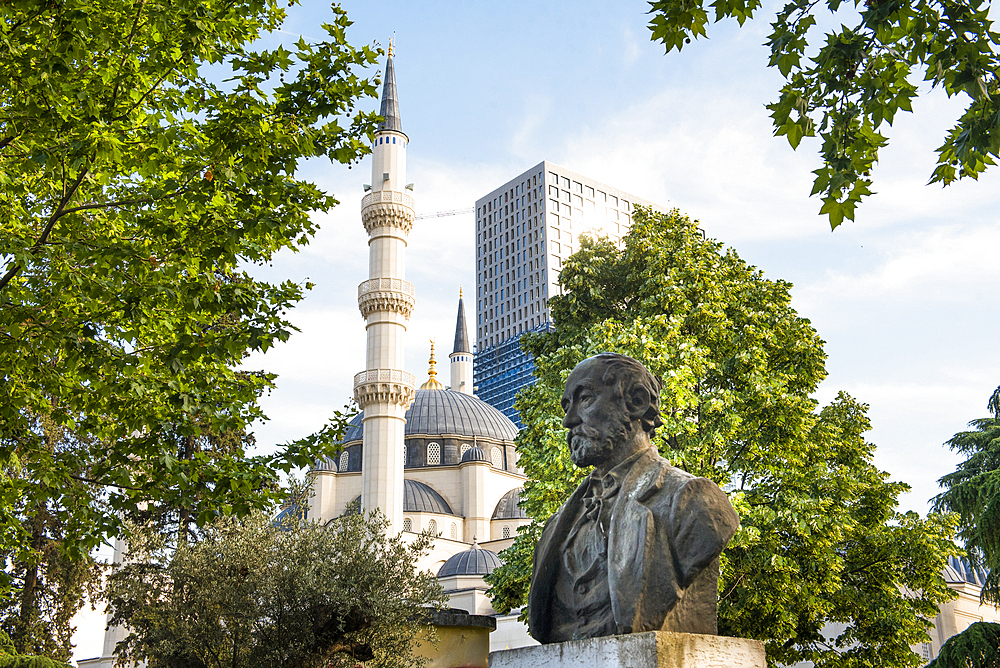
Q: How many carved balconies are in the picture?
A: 3